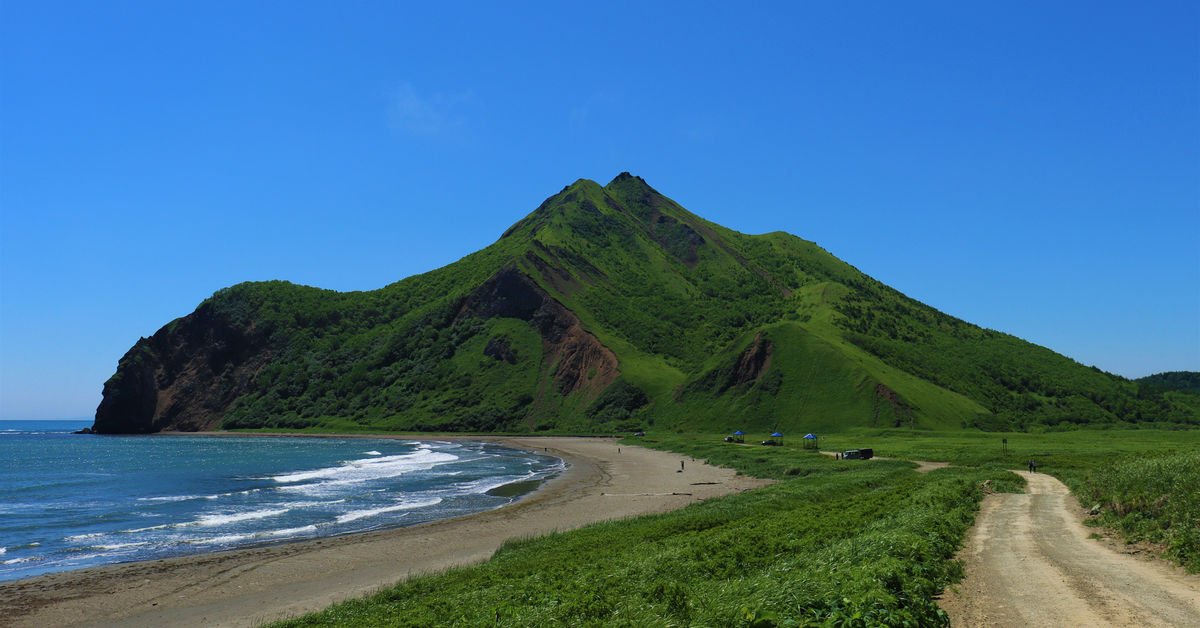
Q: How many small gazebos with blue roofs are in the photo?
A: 3